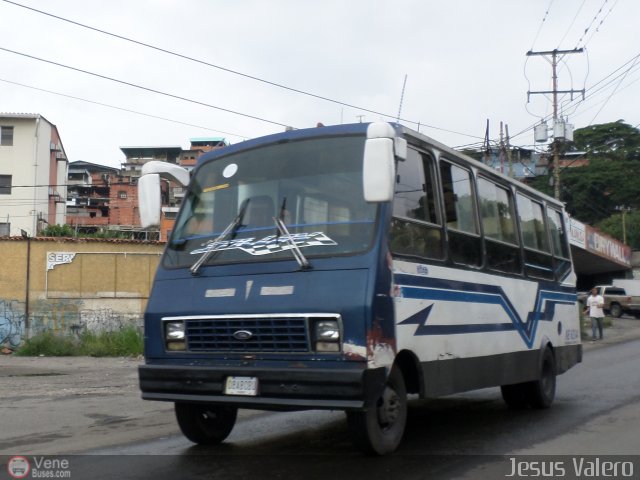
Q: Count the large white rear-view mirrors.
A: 2